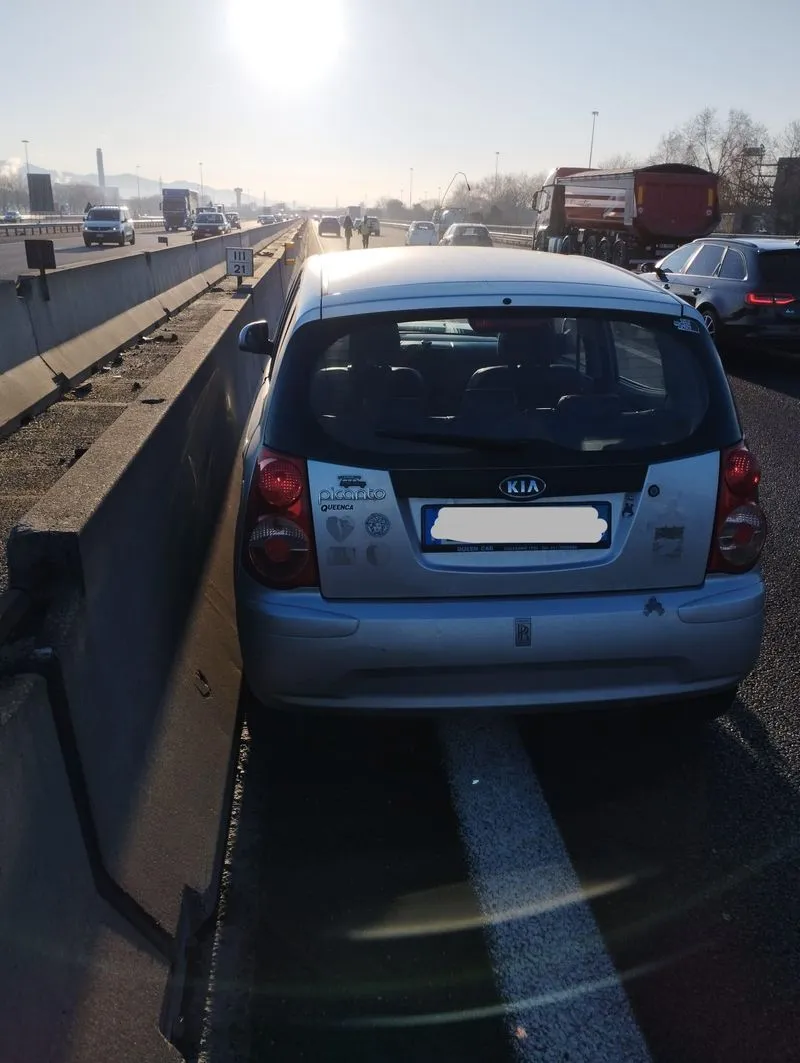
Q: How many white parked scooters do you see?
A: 0